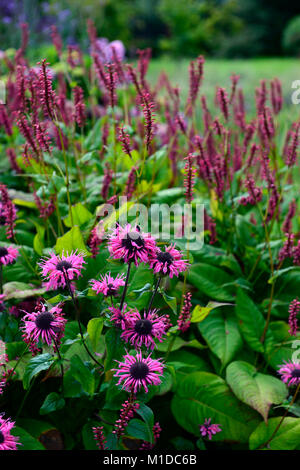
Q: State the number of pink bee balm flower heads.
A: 12